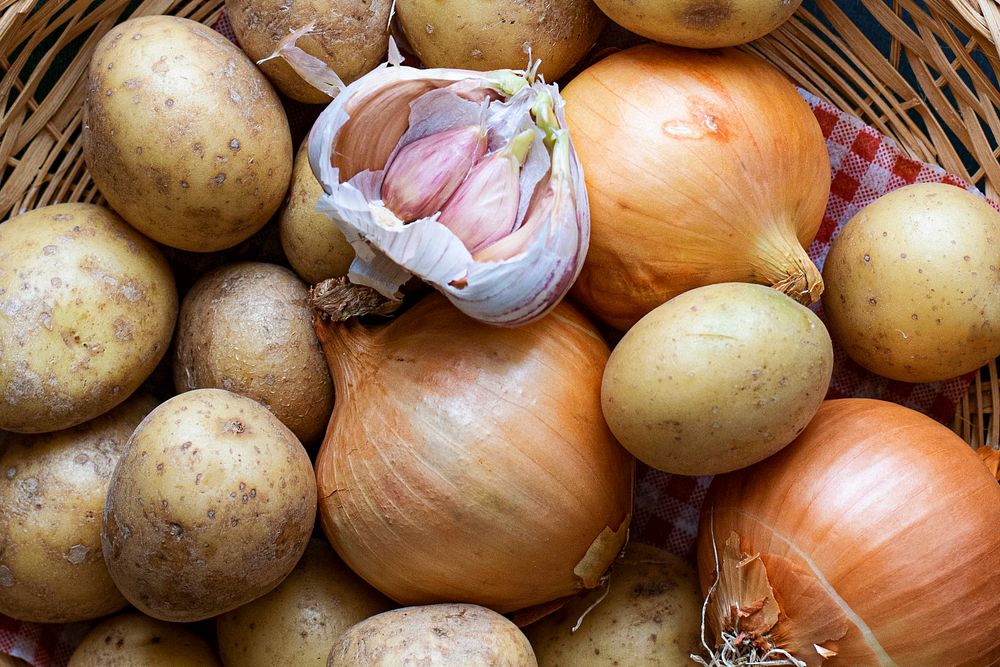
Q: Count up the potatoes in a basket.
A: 15